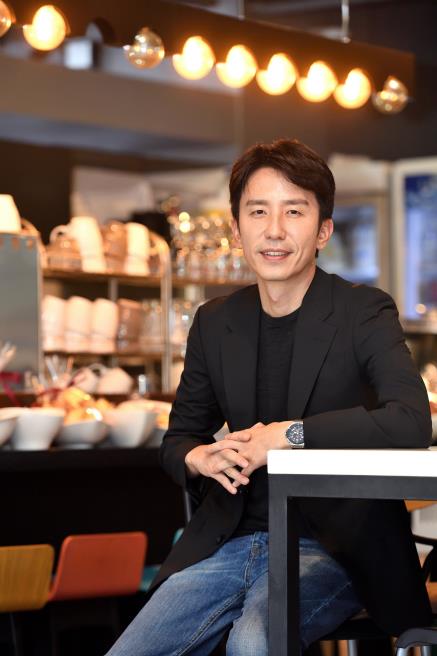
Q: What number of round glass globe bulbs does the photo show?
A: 9